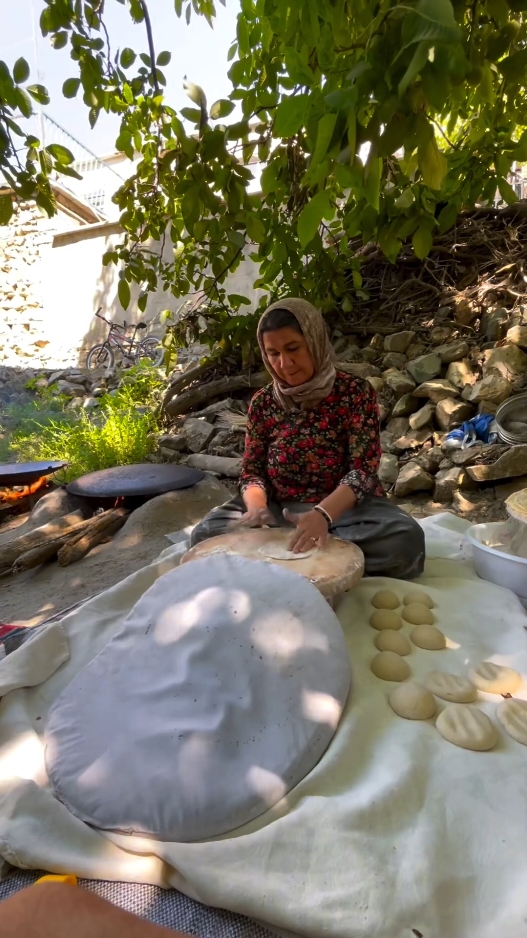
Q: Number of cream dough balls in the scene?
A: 12